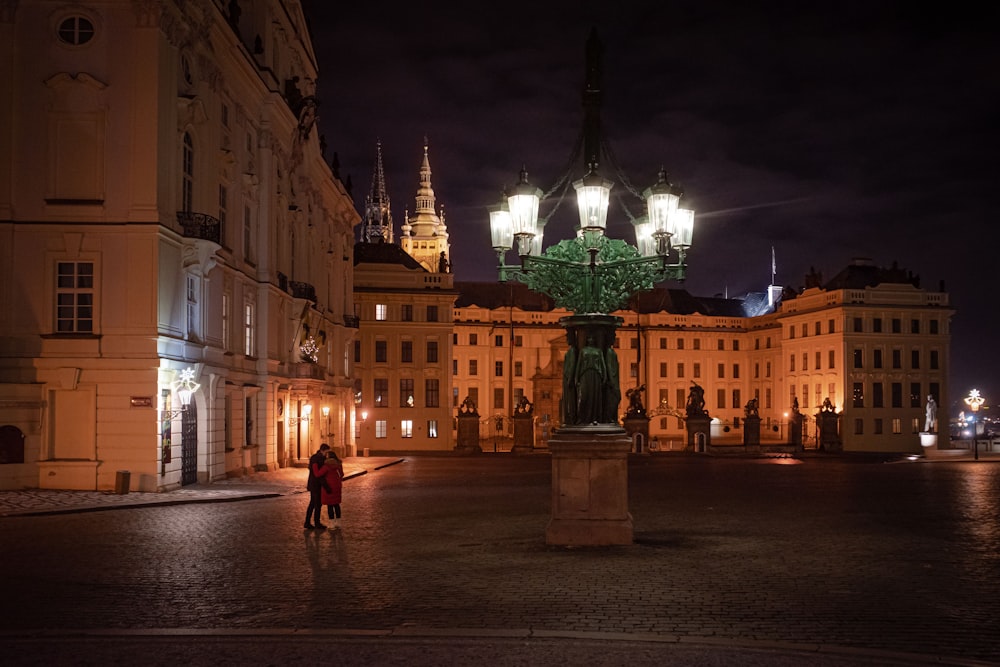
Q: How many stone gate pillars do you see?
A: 7